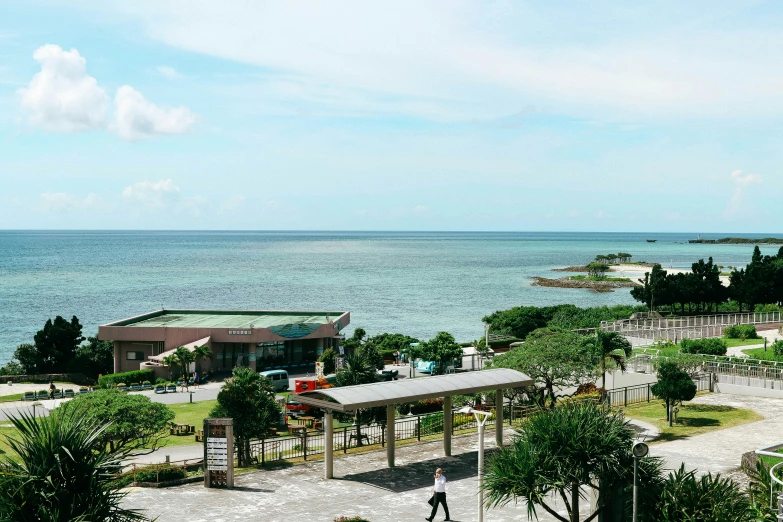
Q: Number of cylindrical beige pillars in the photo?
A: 4